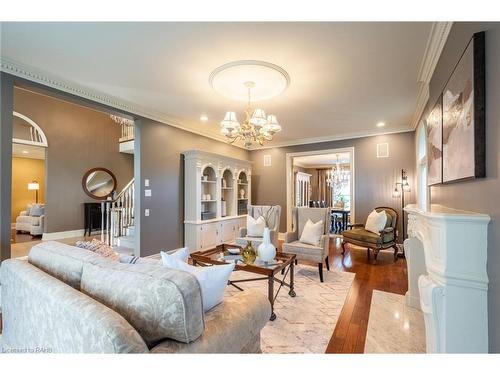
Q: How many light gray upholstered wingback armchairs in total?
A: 2